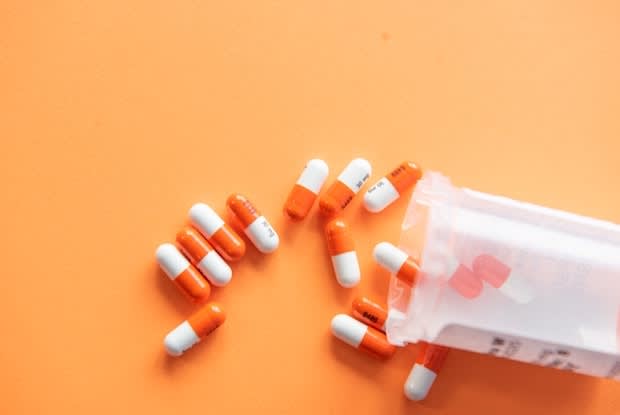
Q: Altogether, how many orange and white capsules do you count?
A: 15